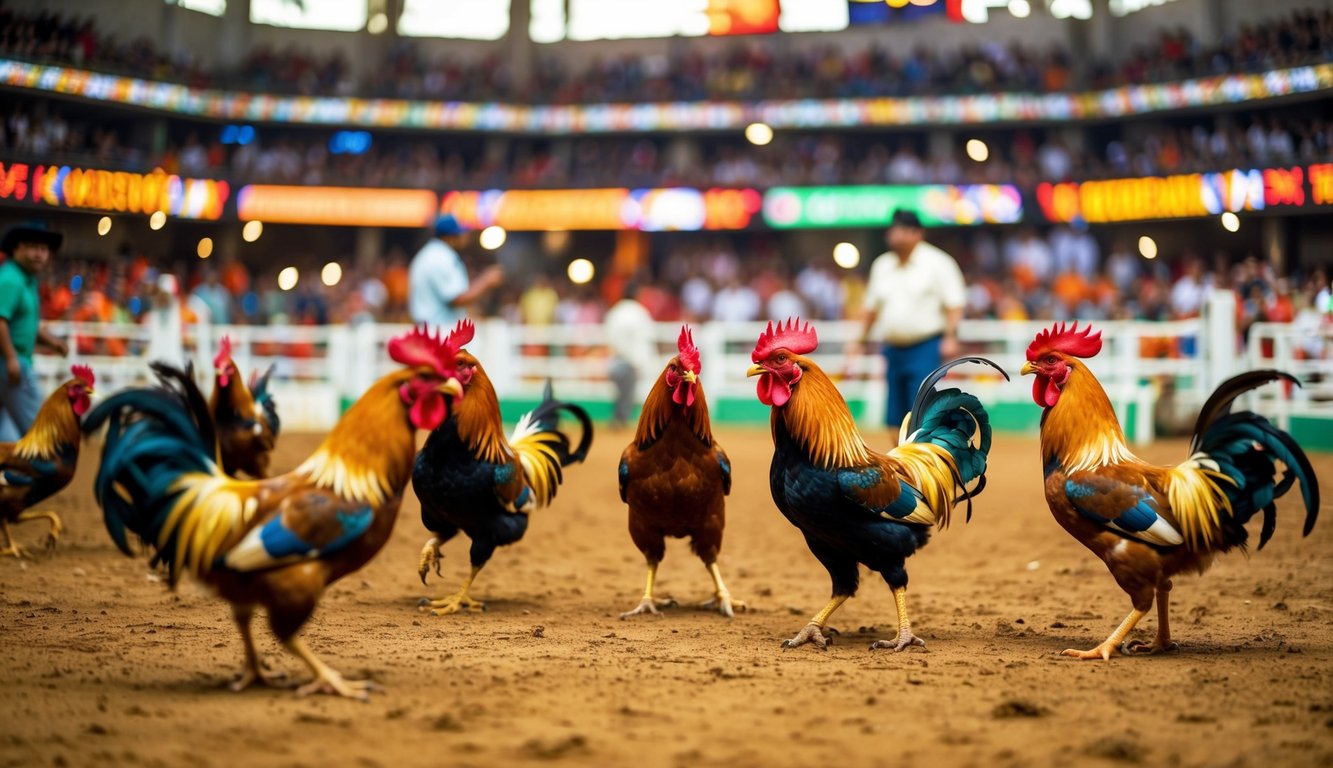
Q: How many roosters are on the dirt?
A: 7